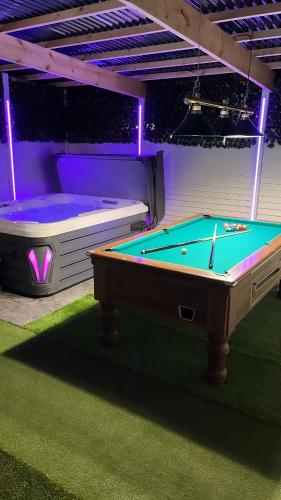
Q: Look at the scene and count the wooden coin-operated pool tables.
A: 1